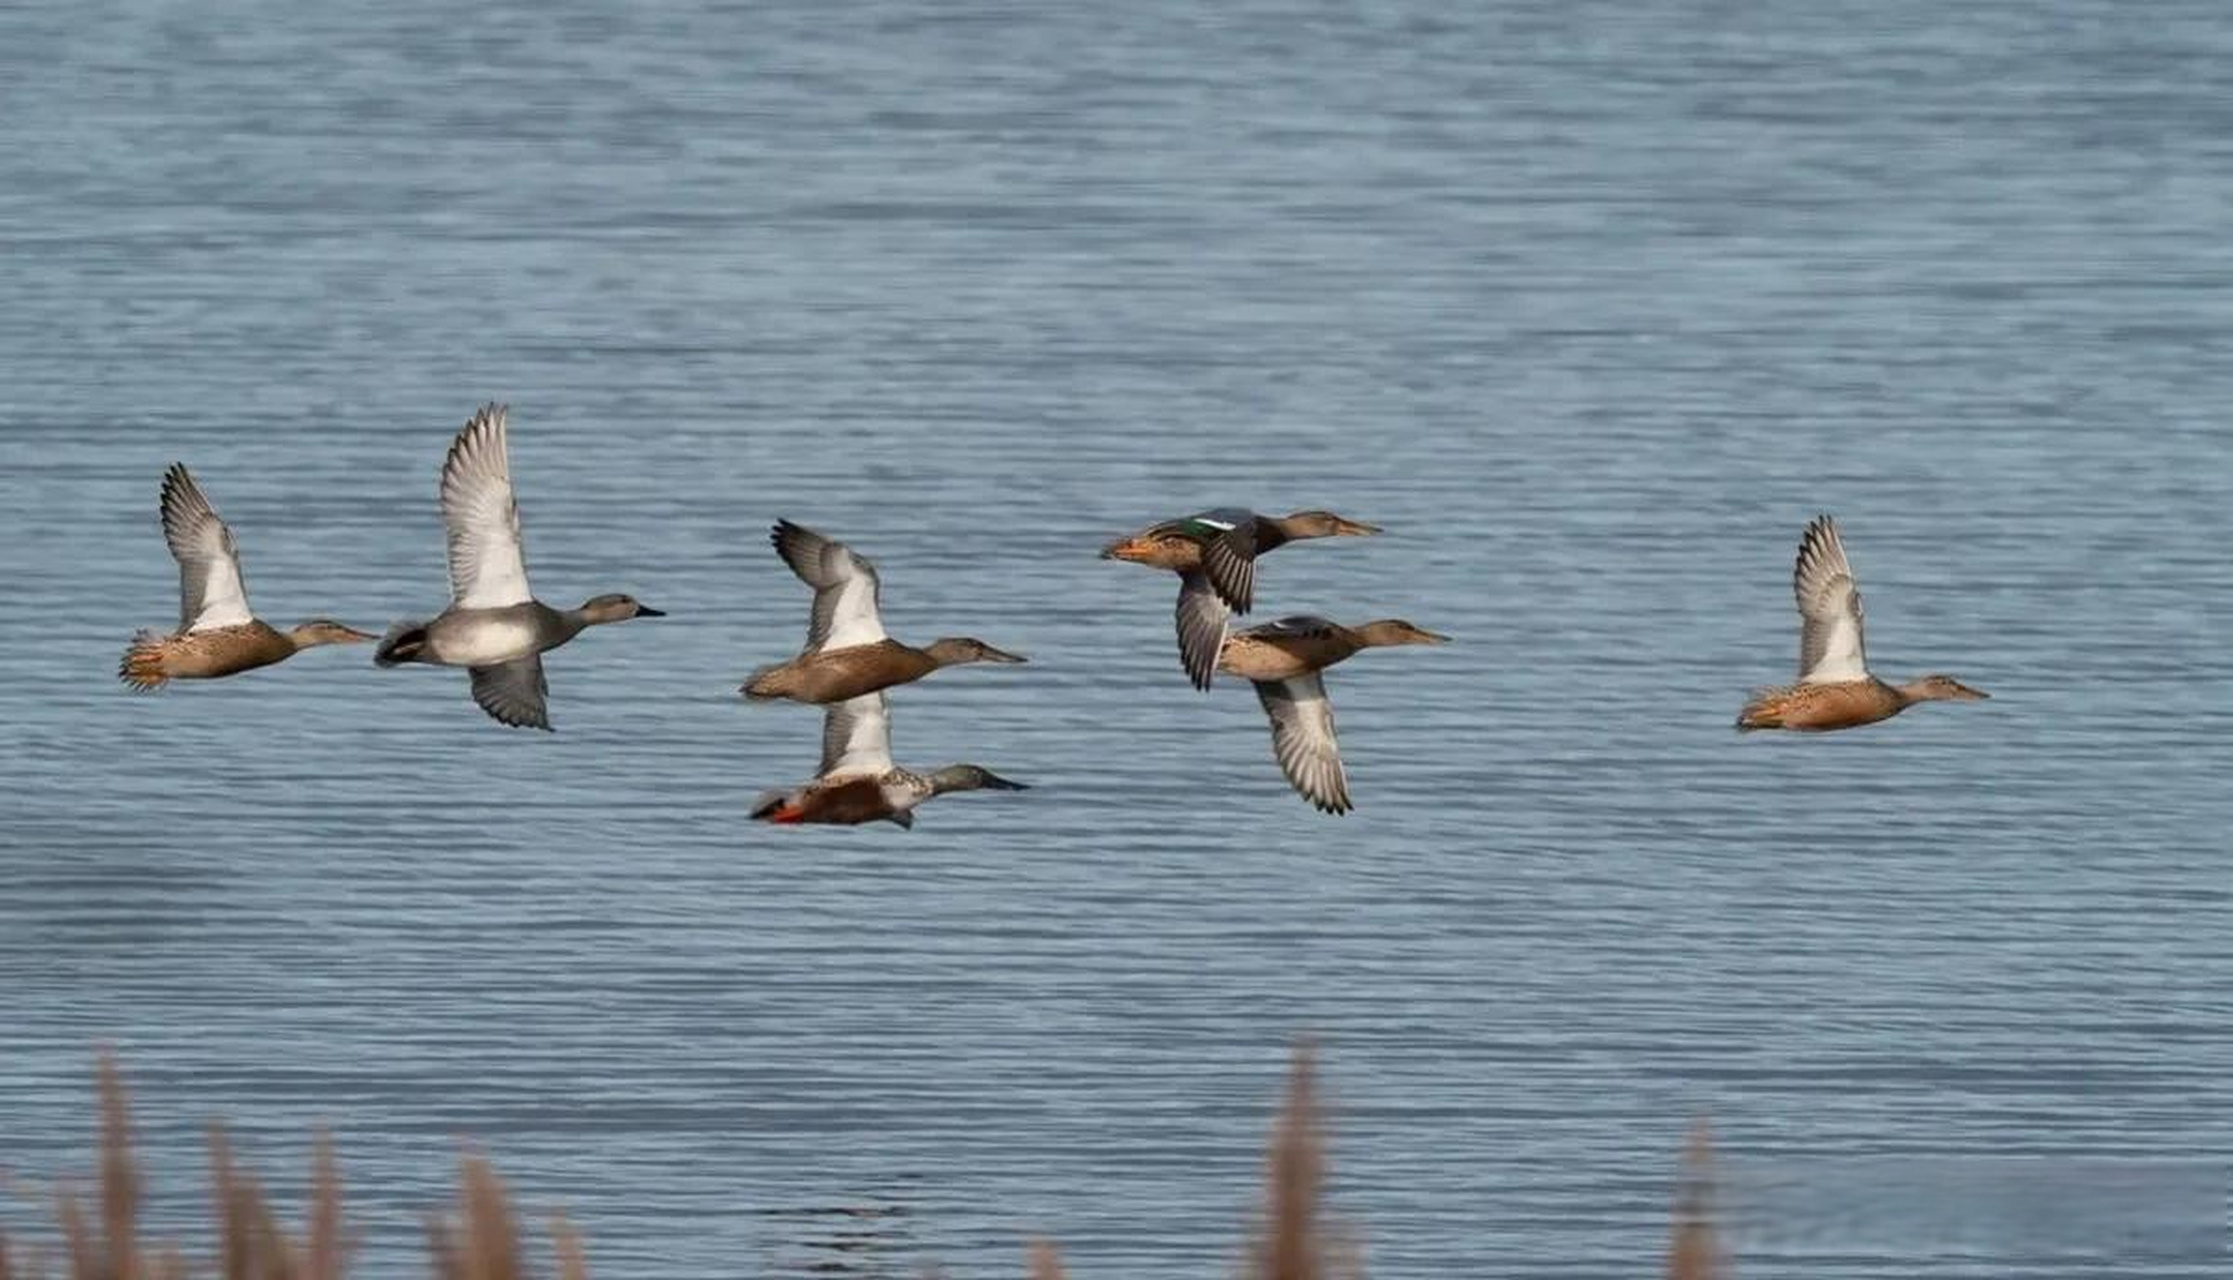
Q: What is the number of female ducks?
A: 5